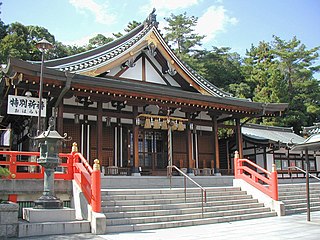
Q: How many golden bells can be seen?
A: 5